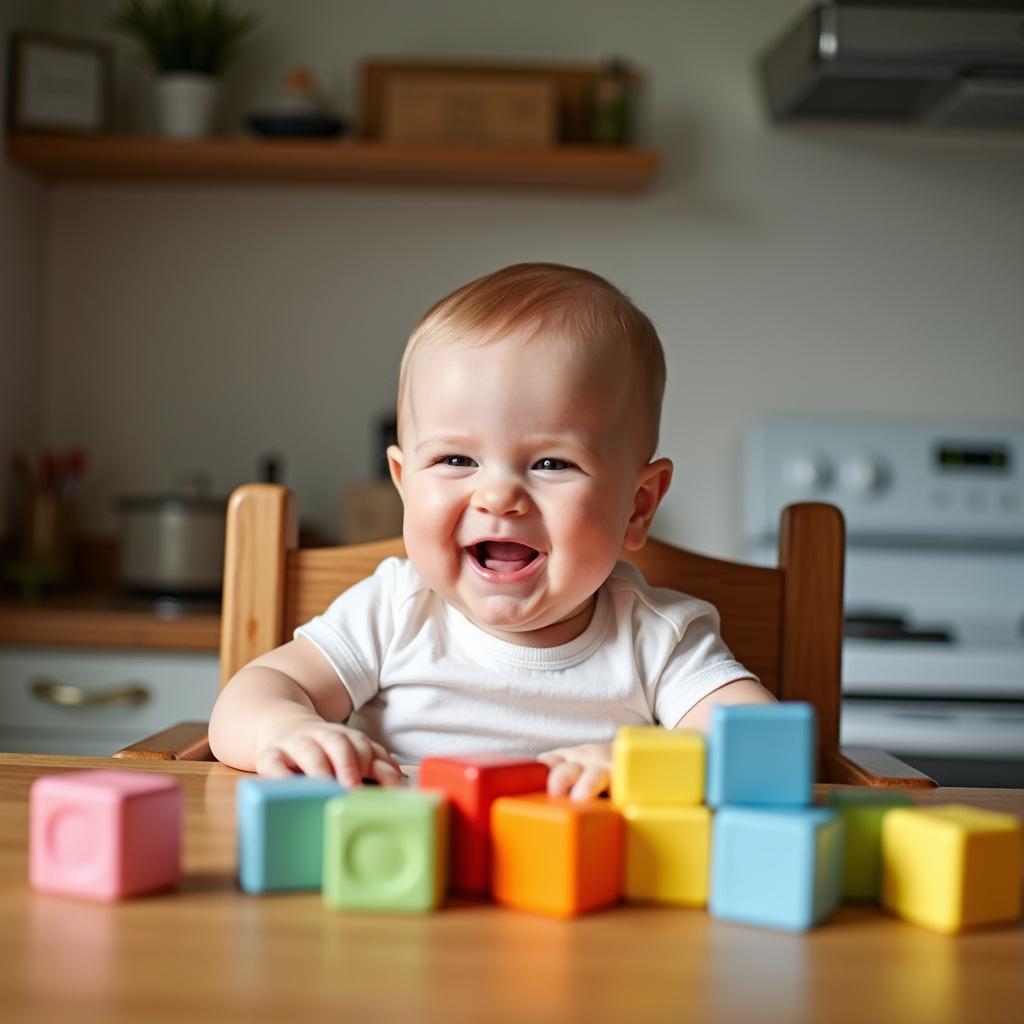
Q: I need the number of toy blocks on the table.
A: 11